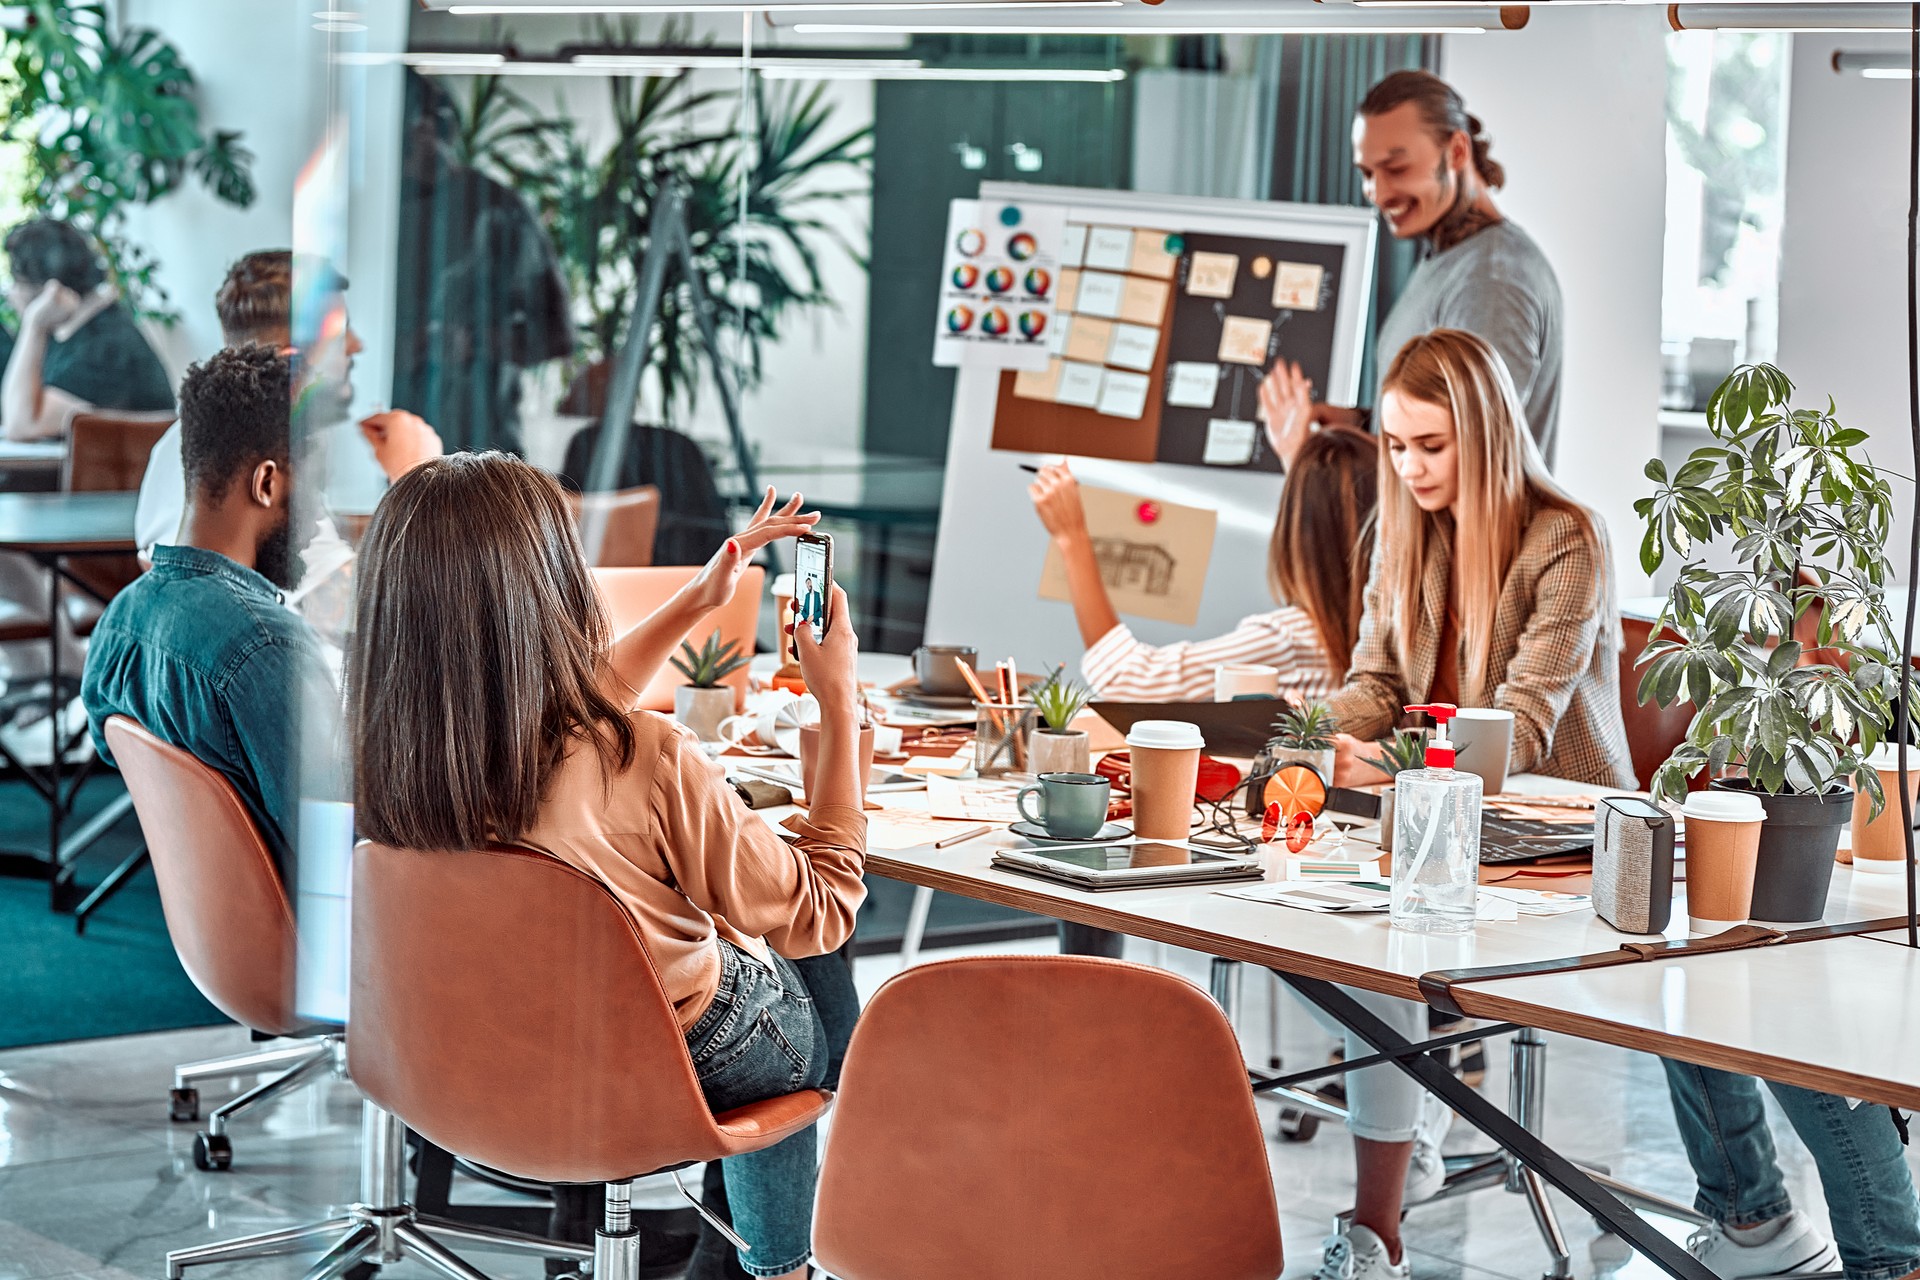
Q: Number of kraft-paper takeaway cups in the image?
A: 4